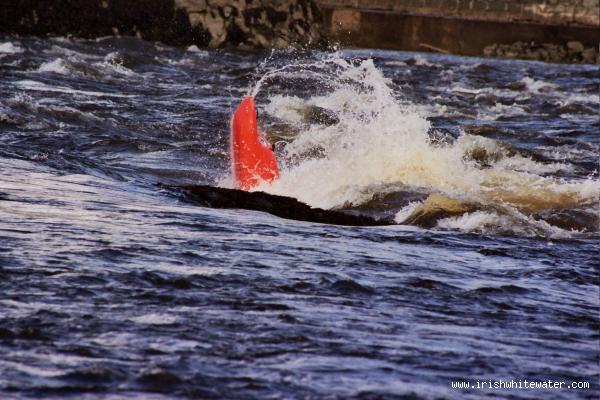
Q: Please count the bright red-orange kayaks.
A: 1